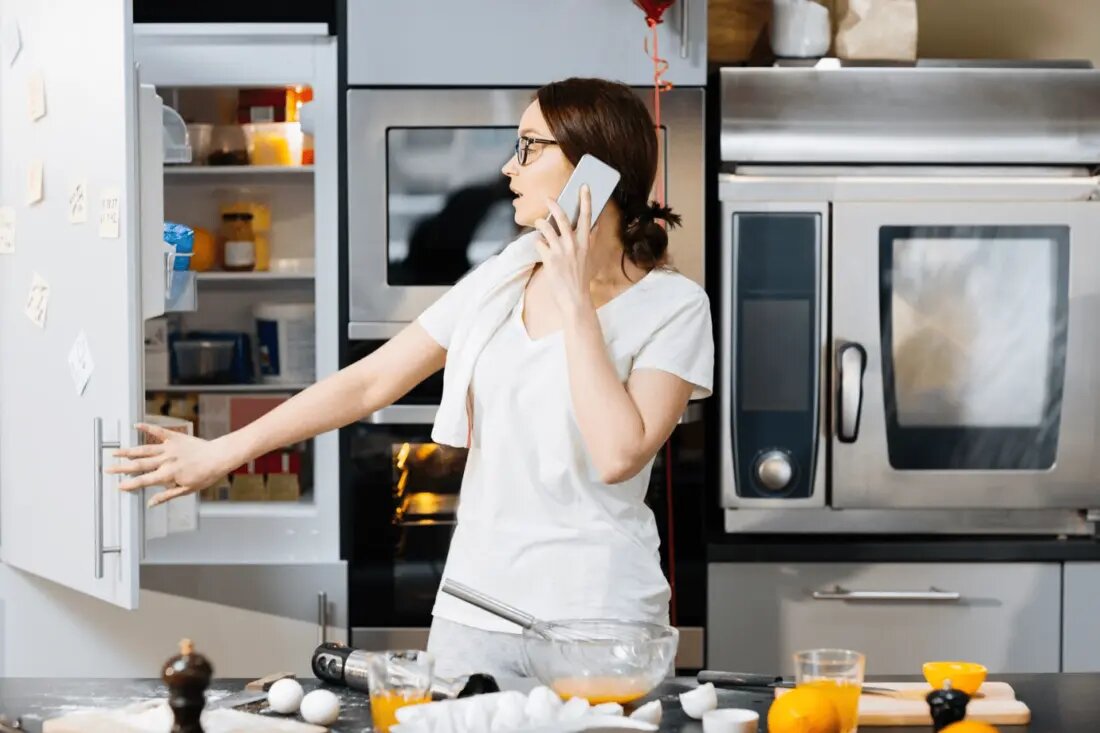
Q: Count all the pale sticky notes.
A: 8